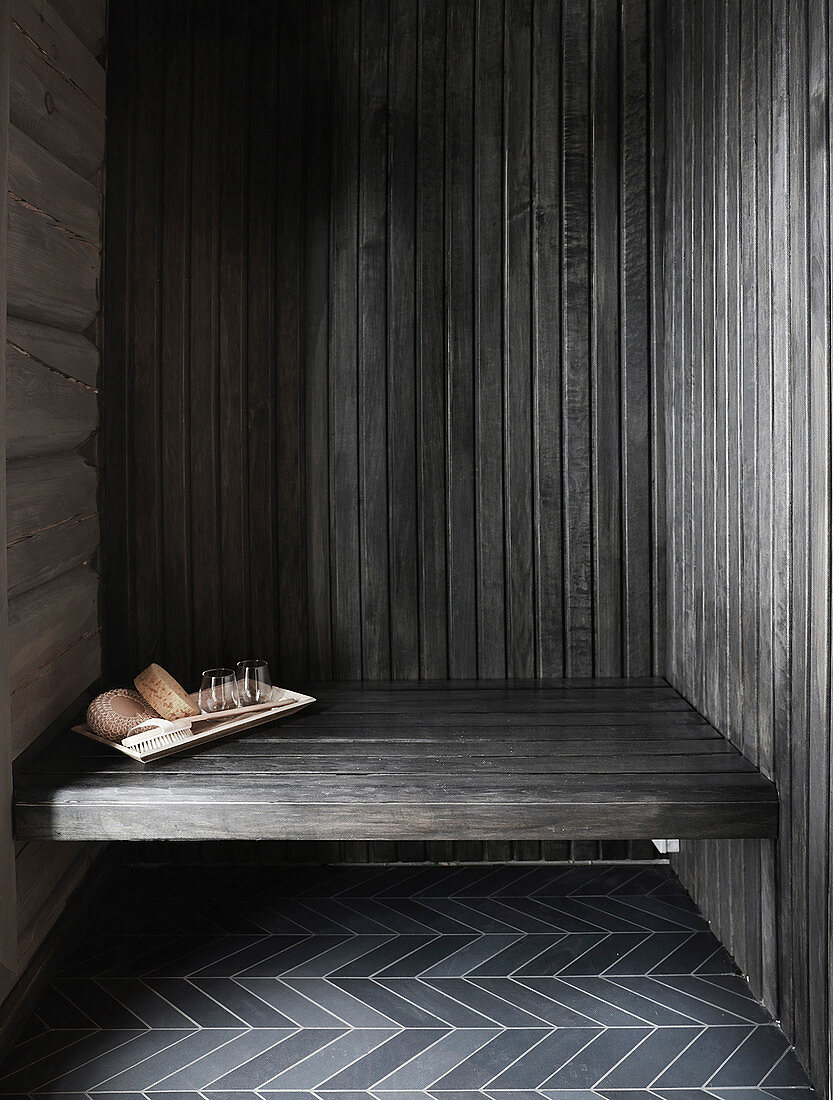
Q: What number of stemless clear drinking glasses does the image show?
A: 2